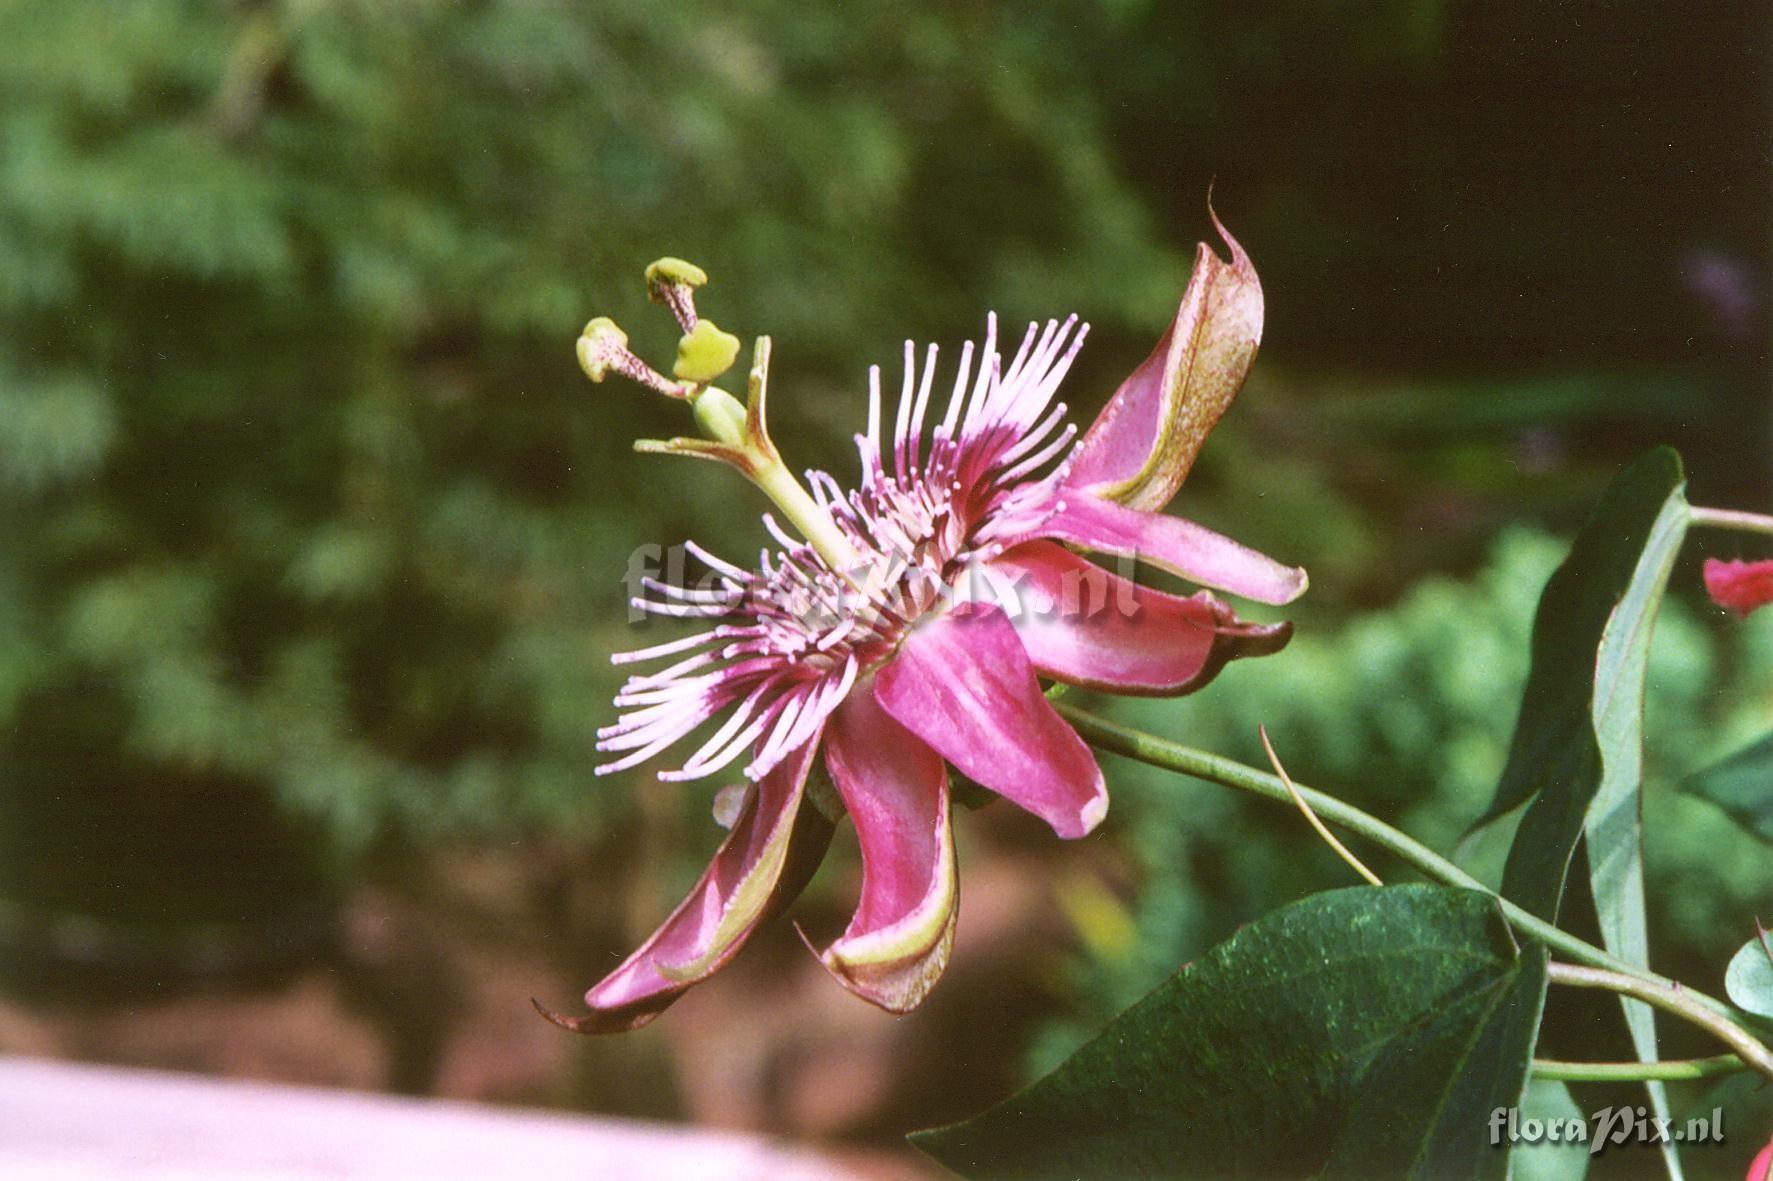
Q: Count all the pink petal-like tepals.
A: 6